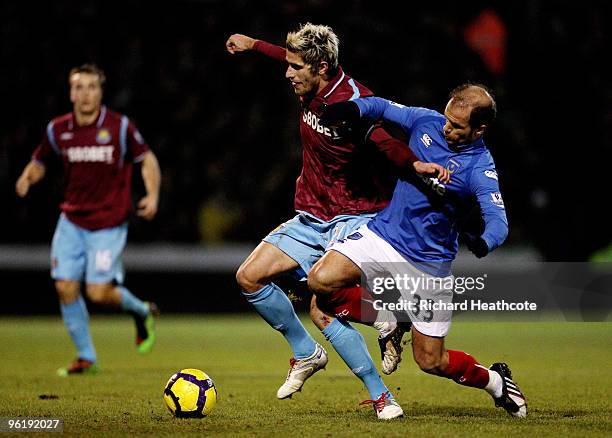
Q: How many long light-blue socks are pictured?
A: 4